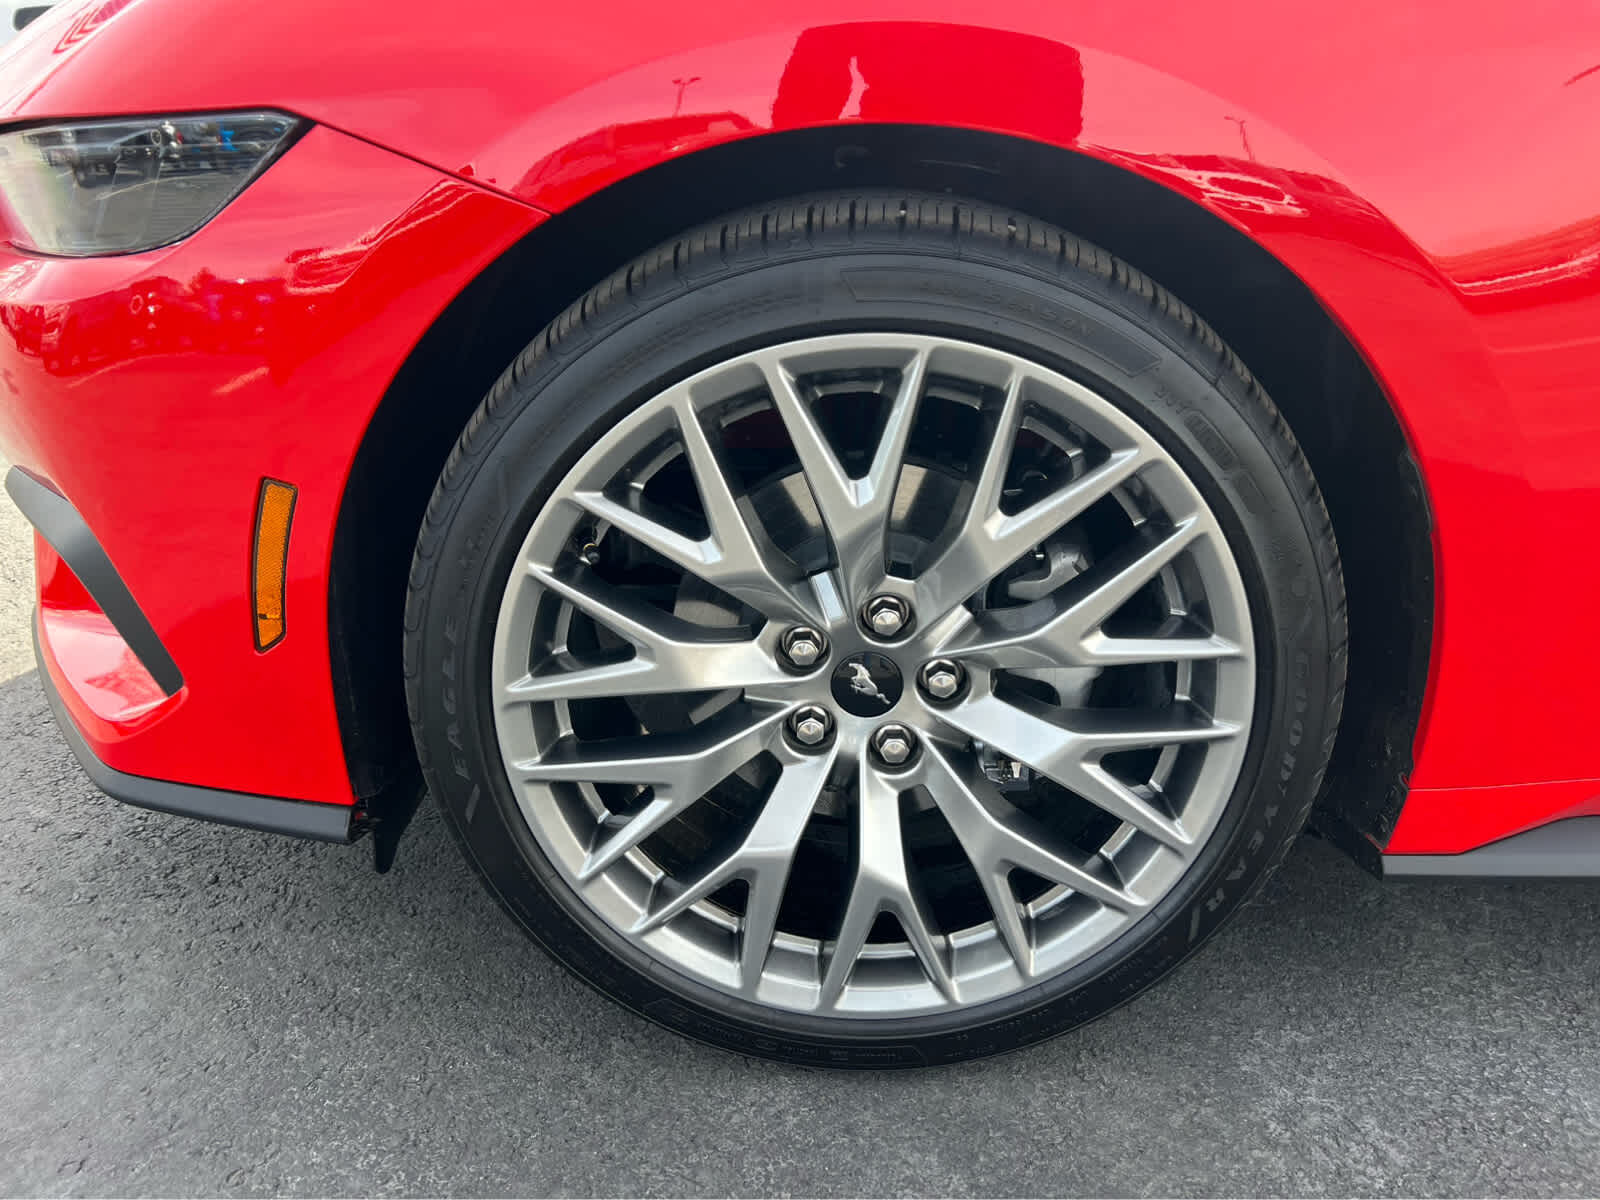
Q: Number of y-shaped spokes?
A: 10